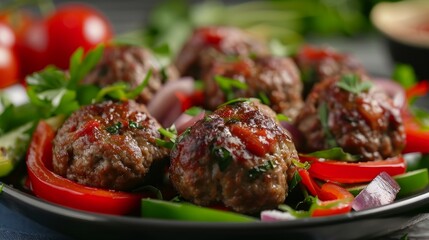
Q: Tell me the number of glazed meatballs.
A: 7